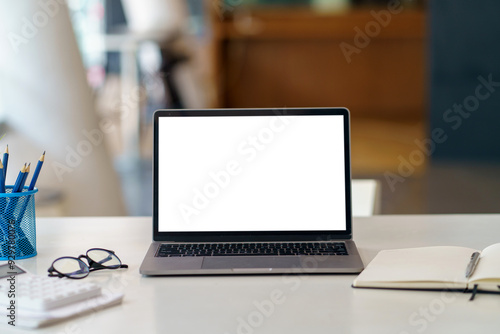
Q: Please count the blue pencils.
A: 5